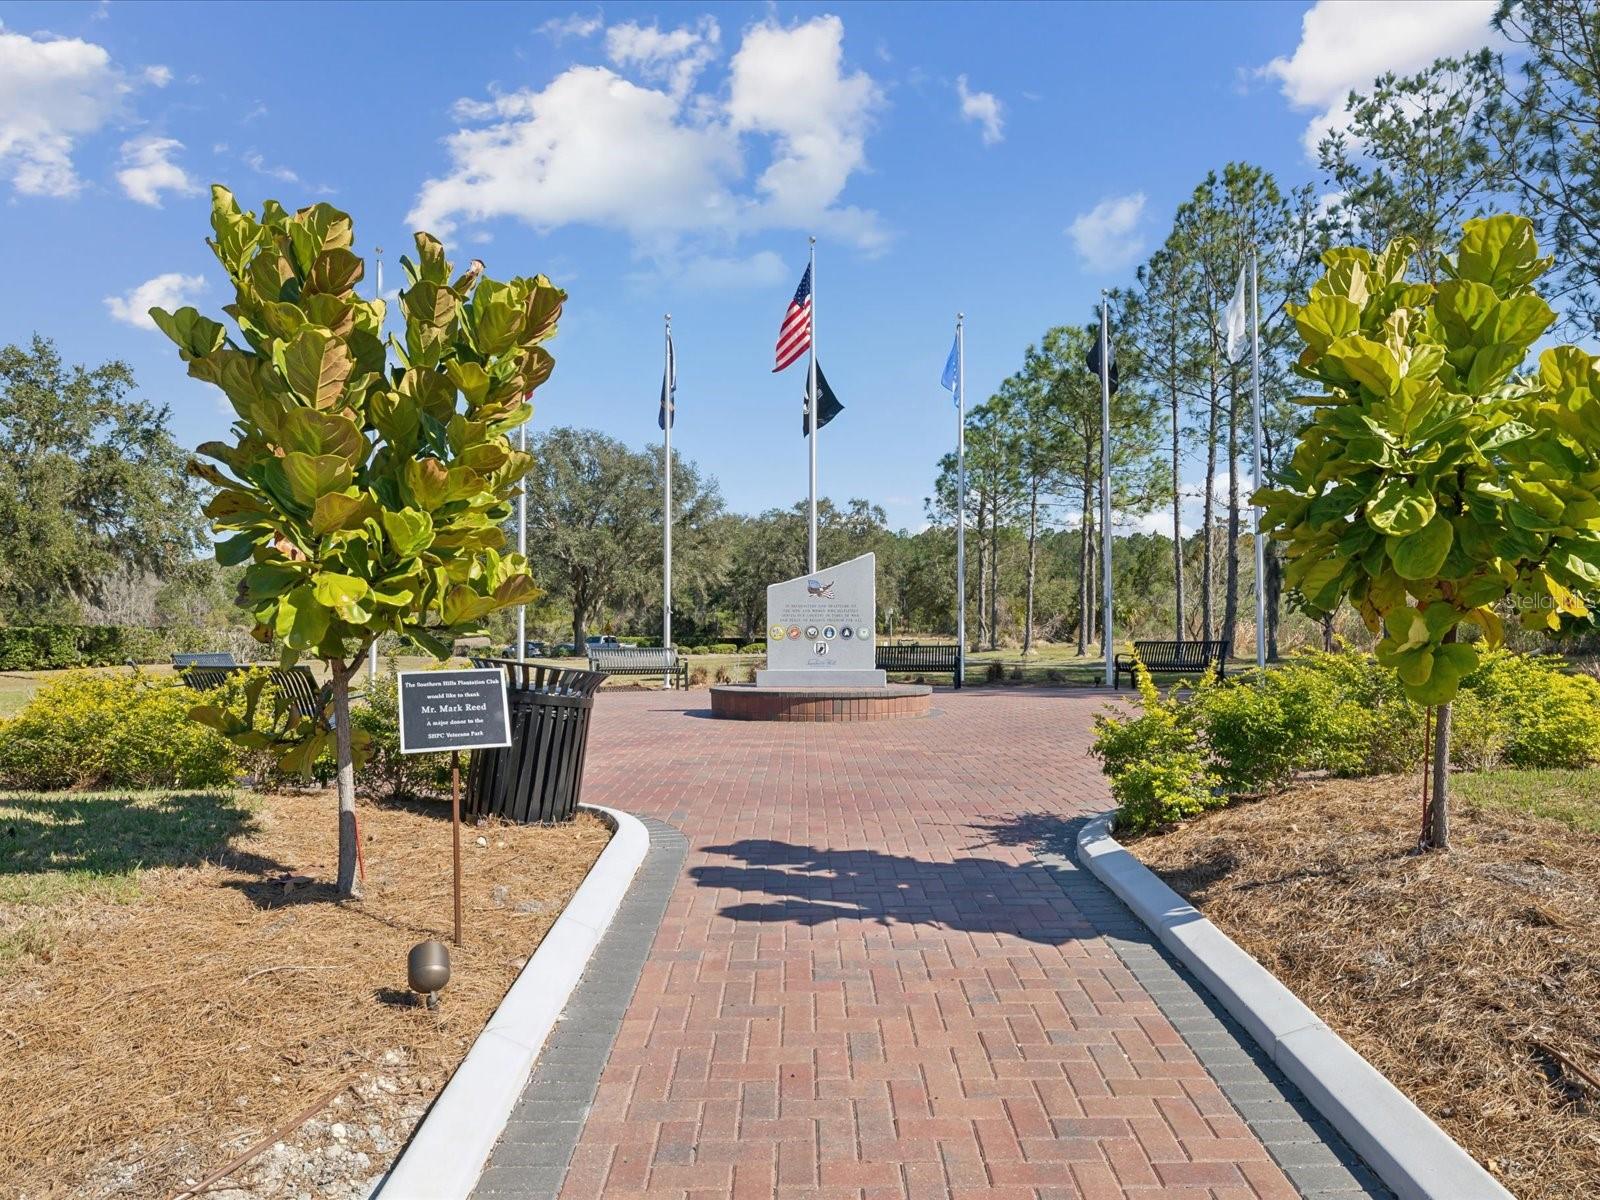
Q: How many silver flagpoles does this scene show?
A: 7